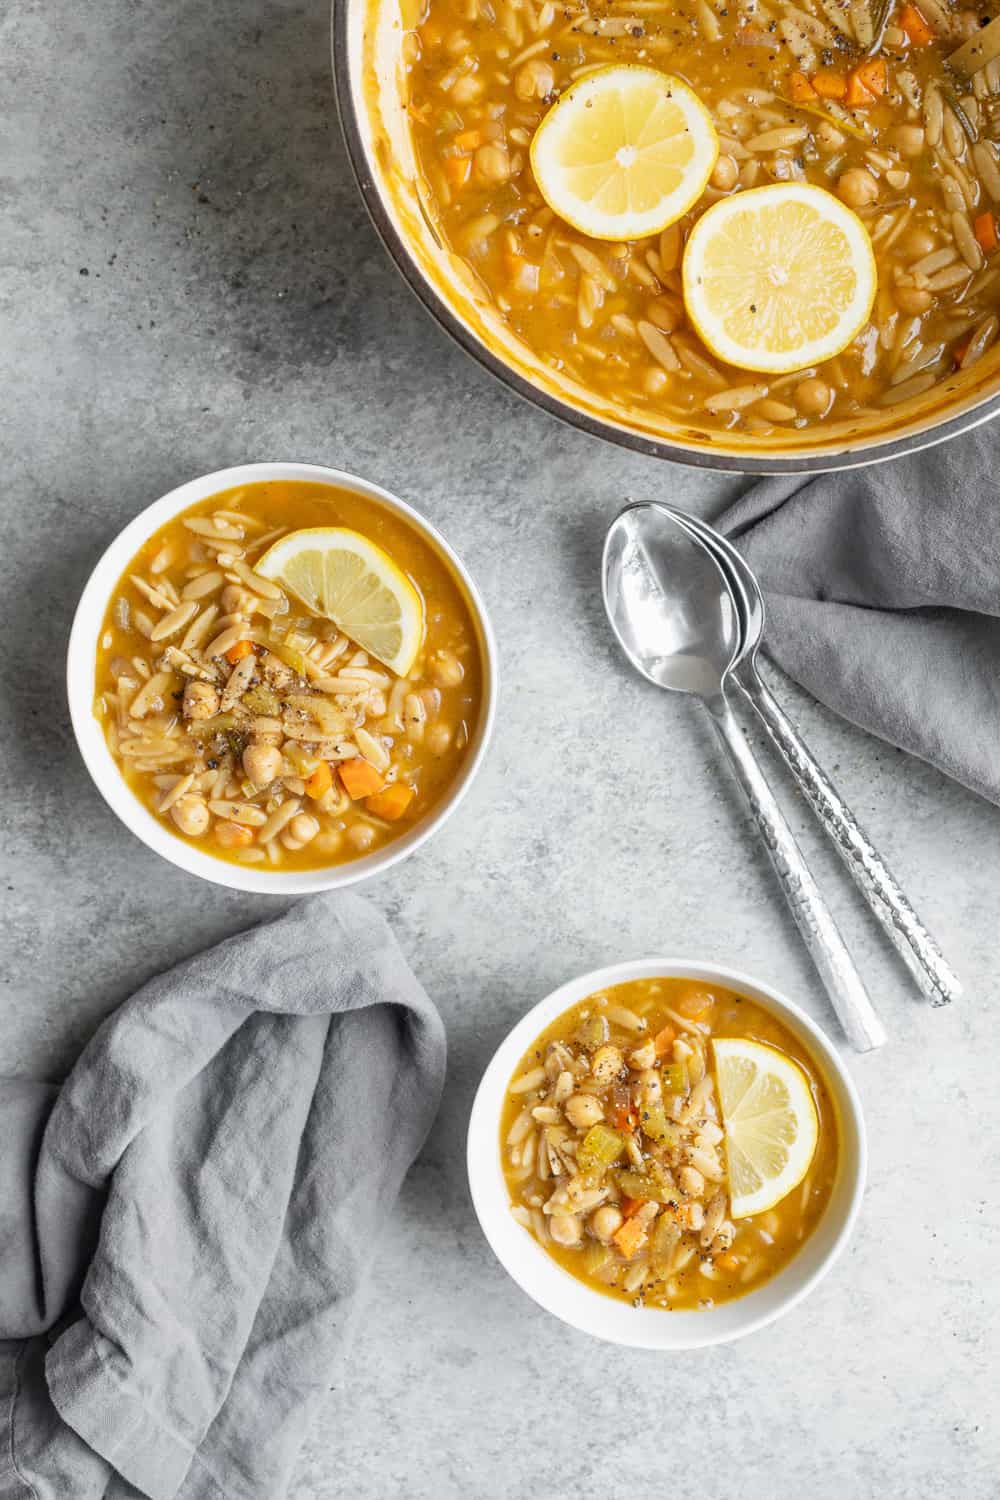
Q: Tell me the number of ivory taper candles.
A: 0